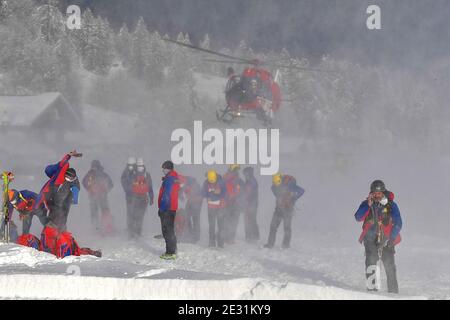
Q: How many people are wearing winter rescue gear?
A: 12